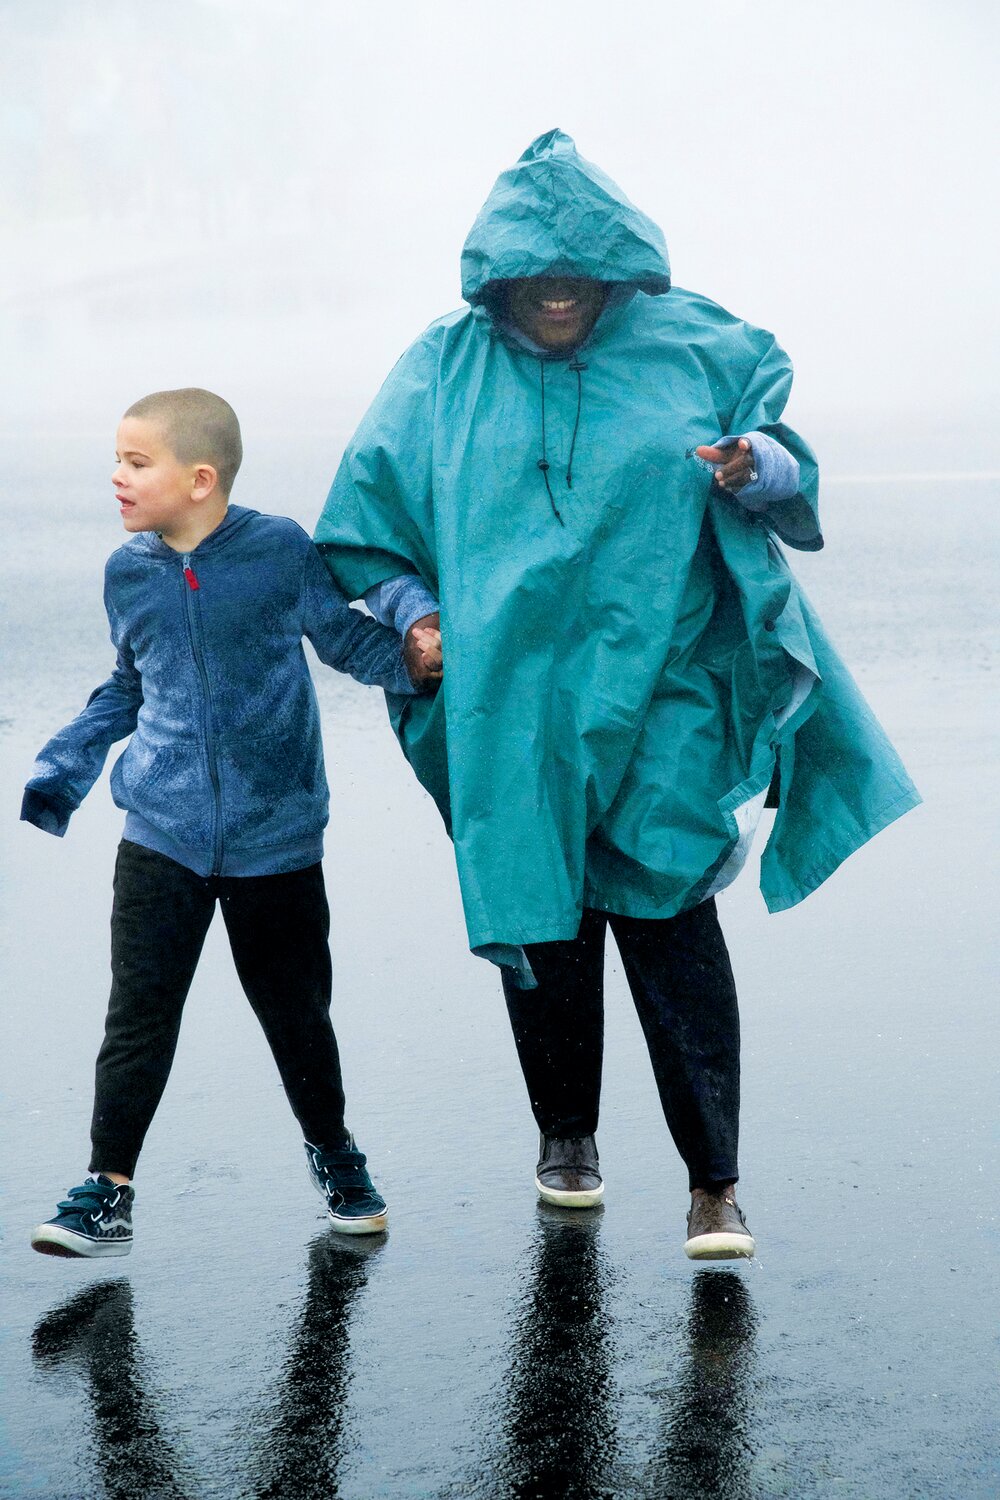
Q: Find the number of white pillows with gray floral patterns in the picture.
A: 0